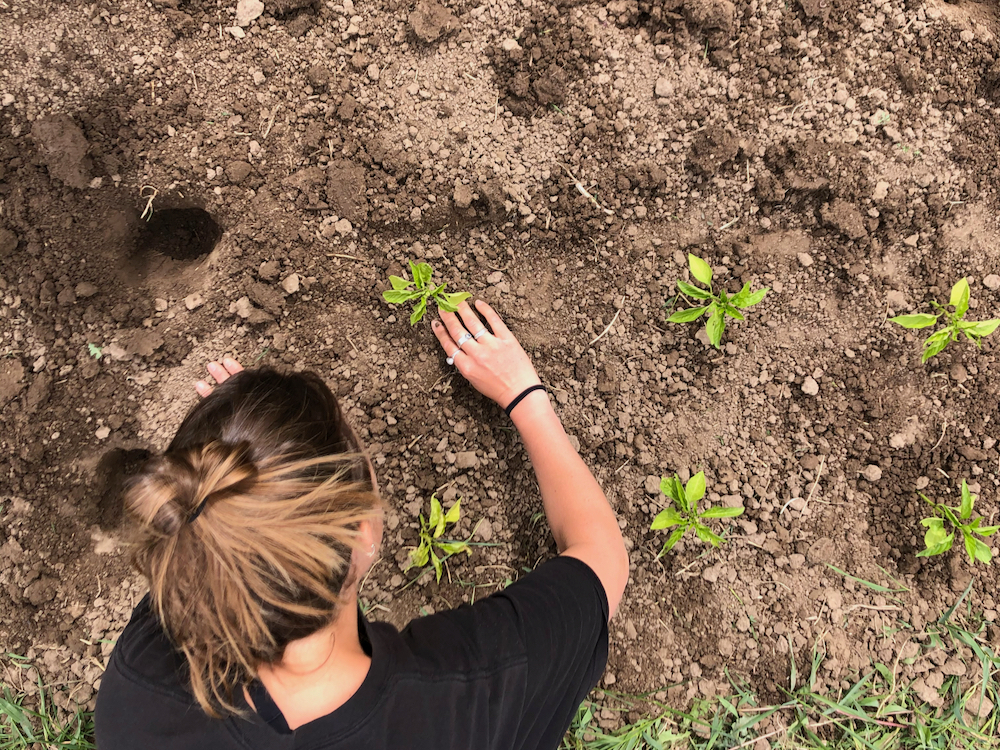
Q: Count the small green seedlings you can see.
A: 6